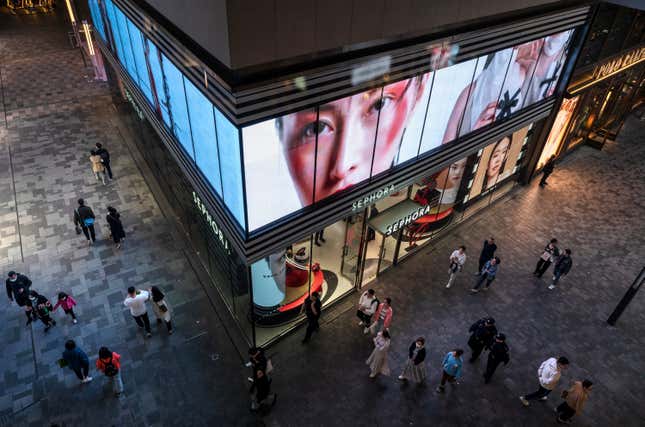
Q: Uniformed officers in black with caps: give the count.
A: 3